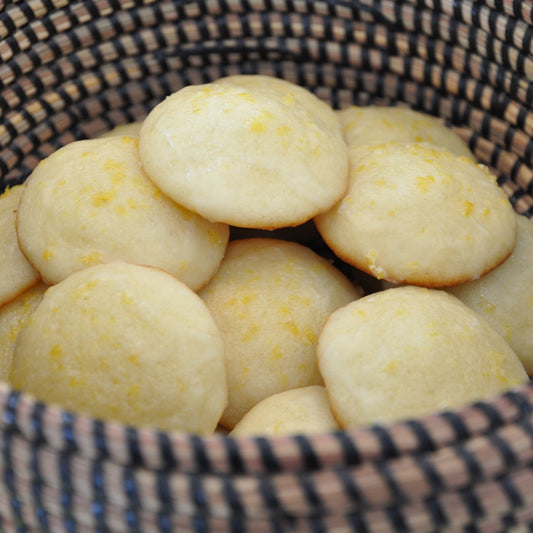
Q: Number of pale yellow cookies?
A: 13